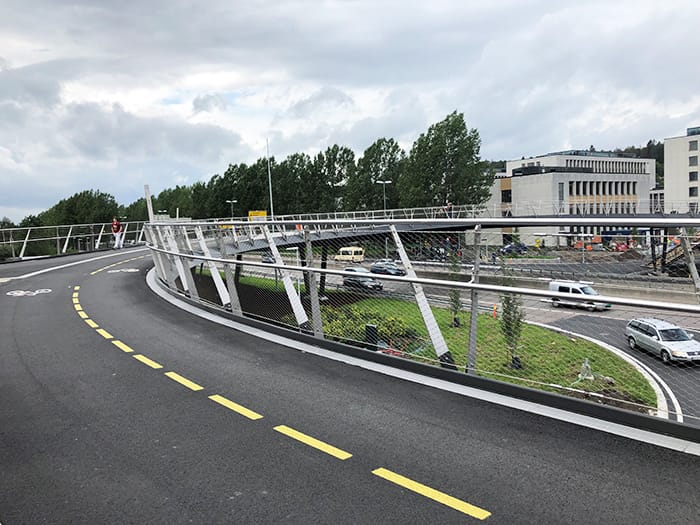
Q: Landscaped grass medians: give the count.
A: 1